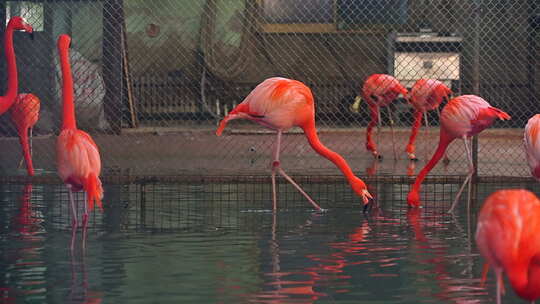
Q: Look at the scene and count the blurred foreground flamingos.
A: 1